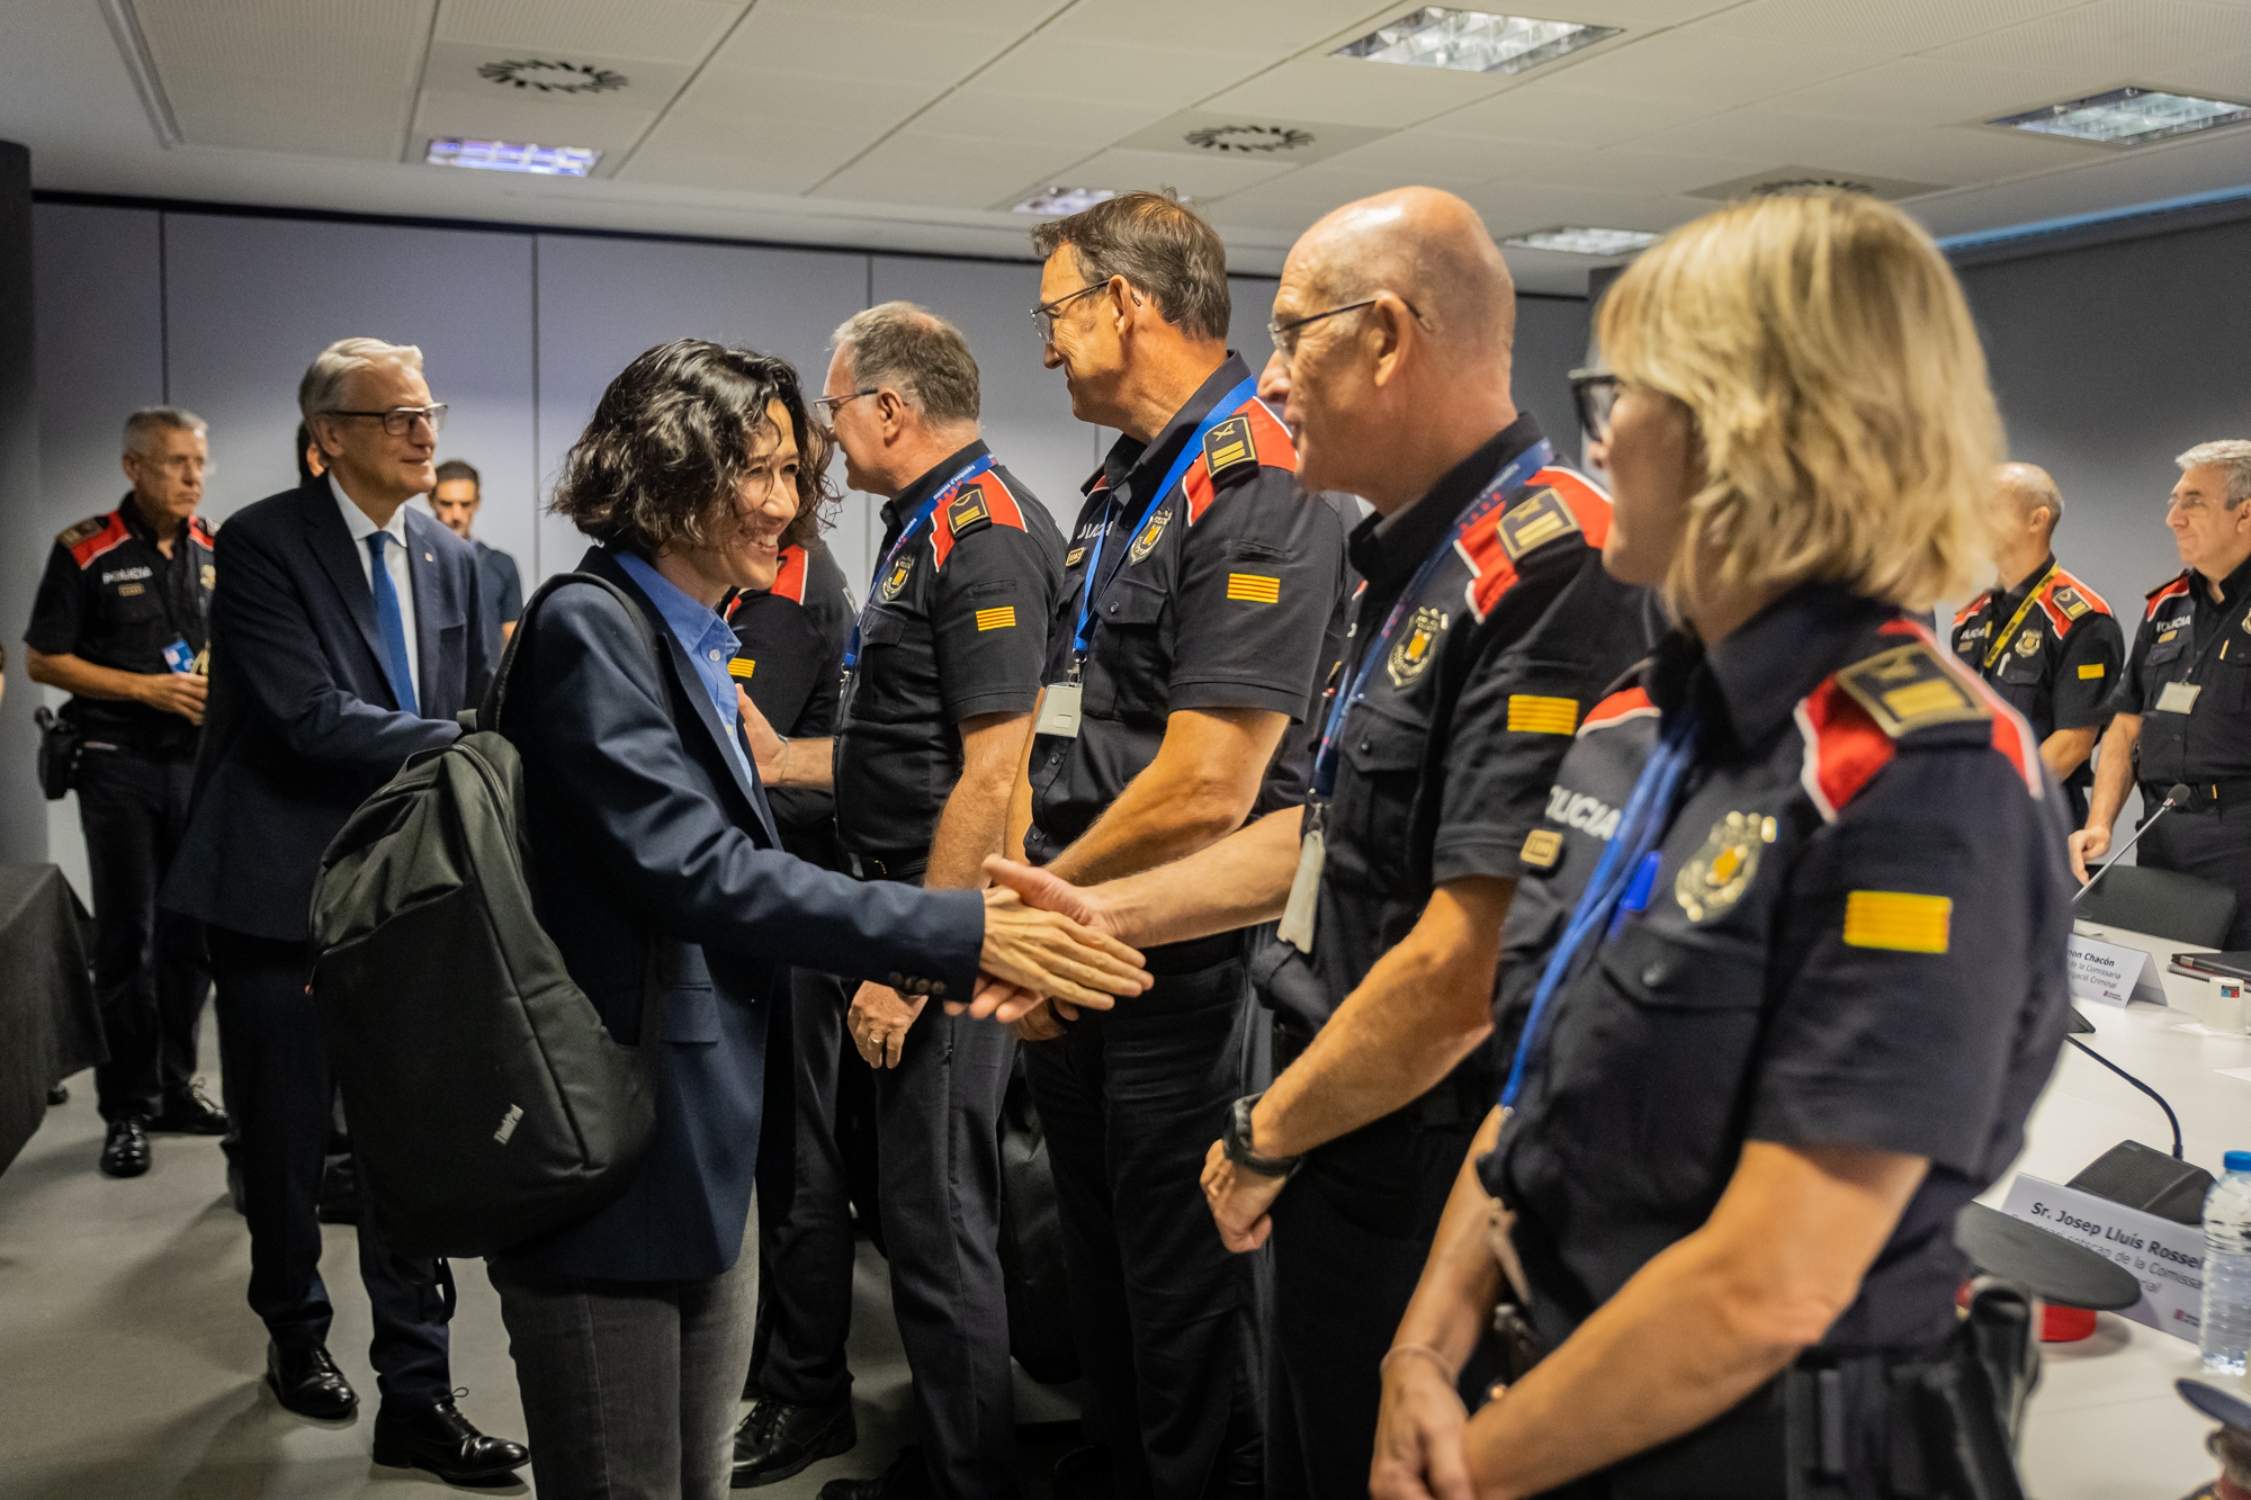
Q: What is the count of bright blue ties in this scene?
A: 1